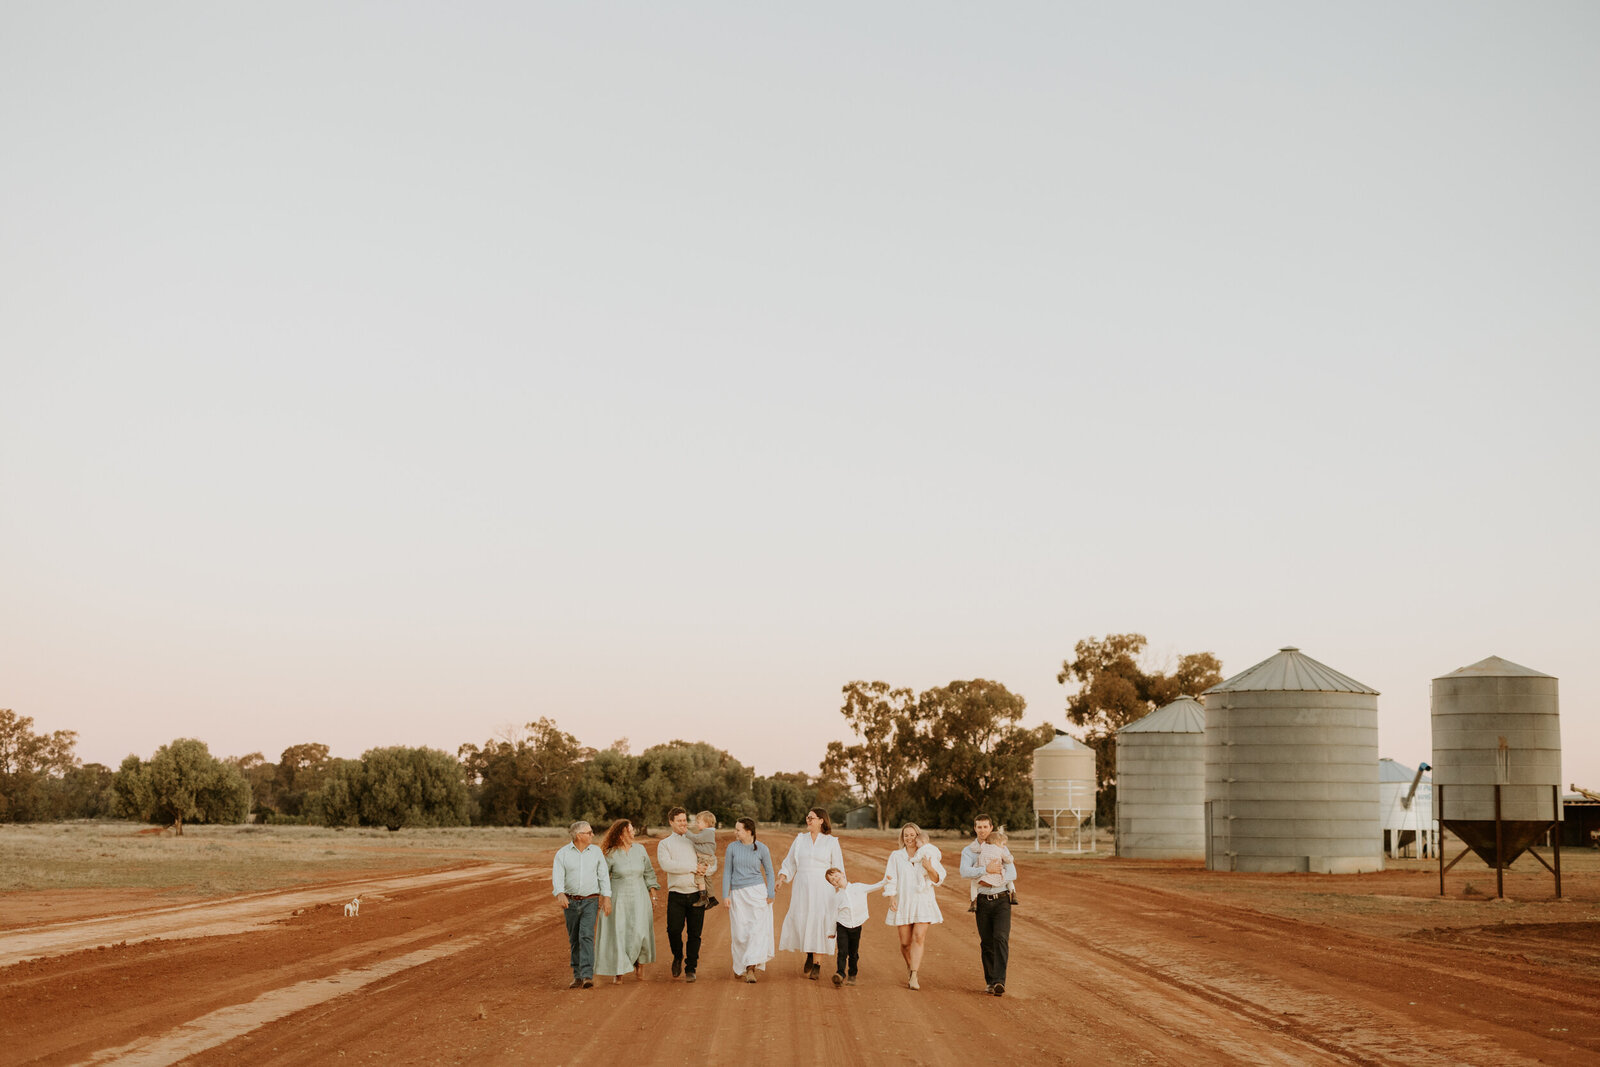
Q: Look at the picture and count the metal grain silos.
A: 5